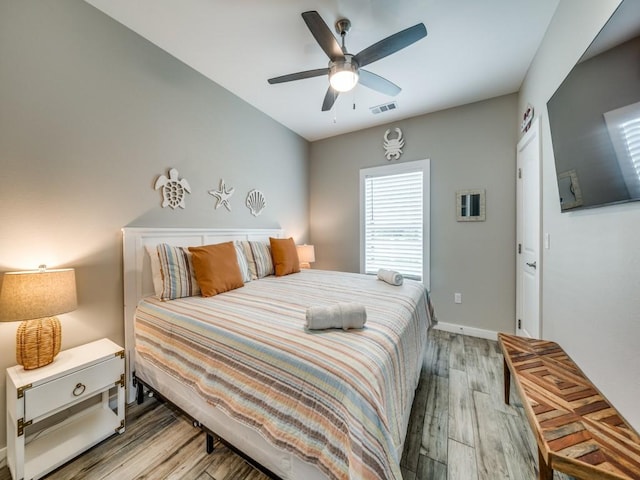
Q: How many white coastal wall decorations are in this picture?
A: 4